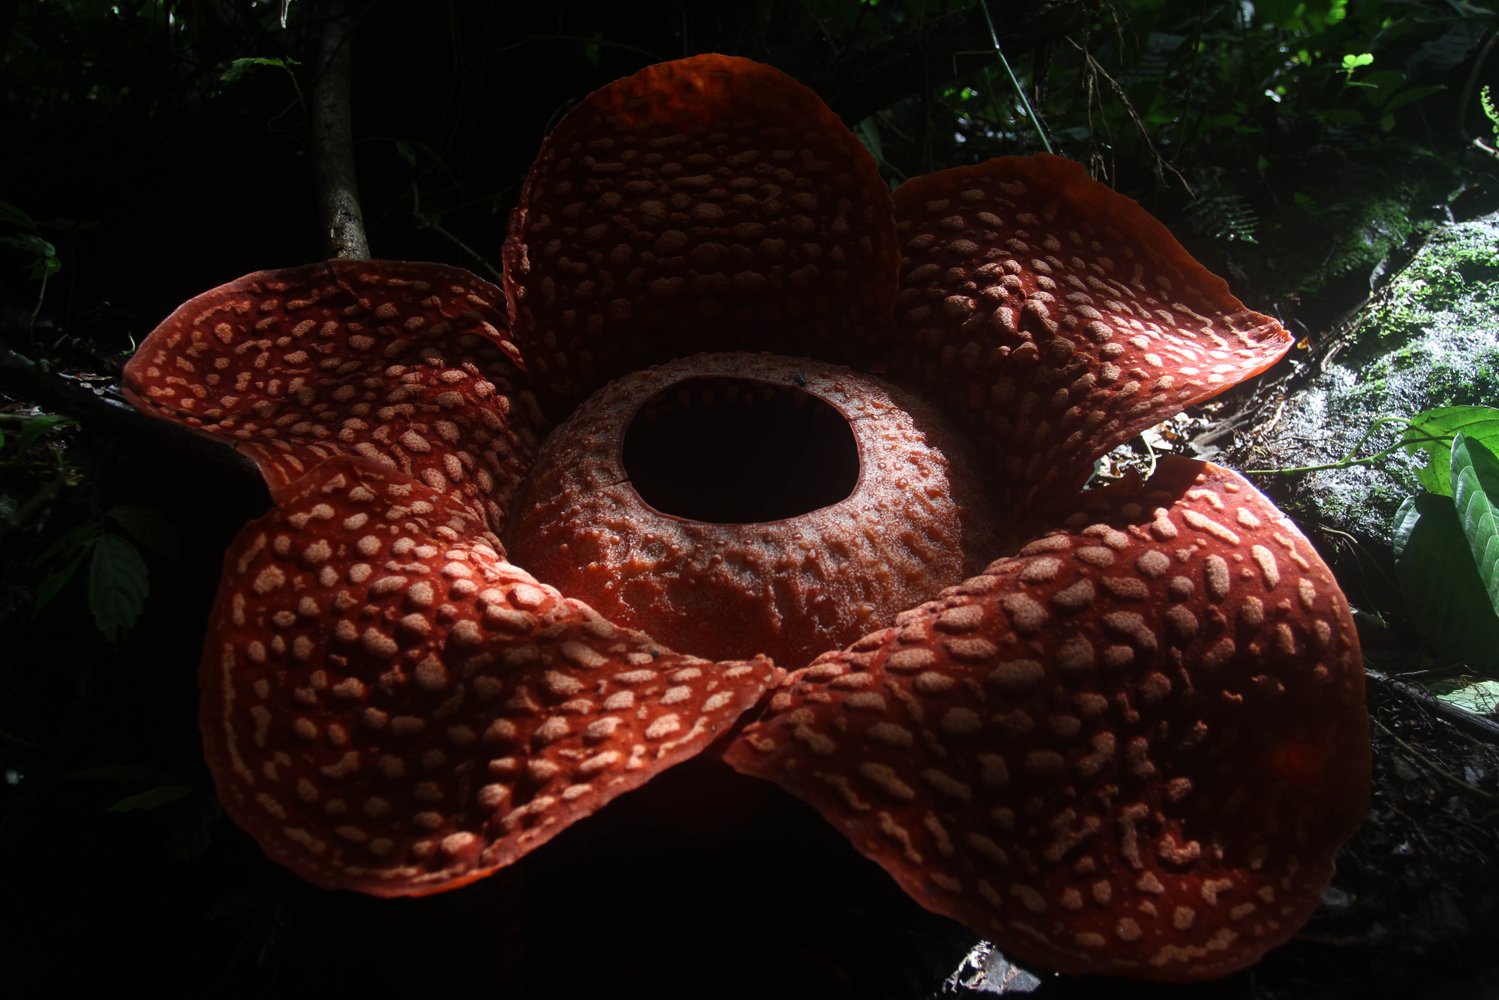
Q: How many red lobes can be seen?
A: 5